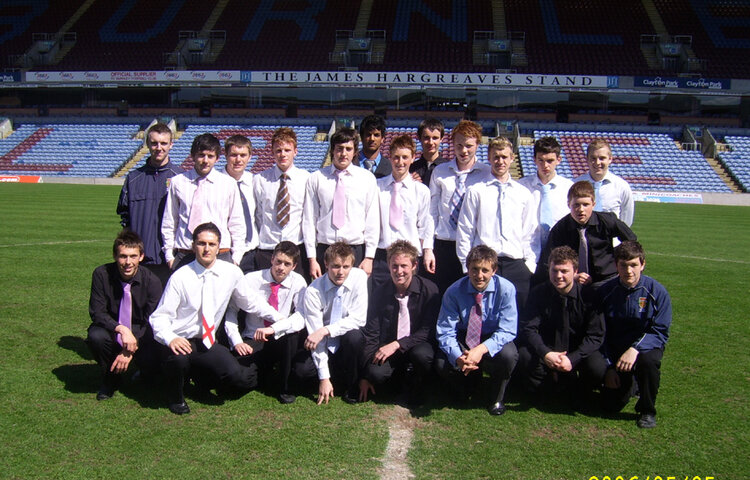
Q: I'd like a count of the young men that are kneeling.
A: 8